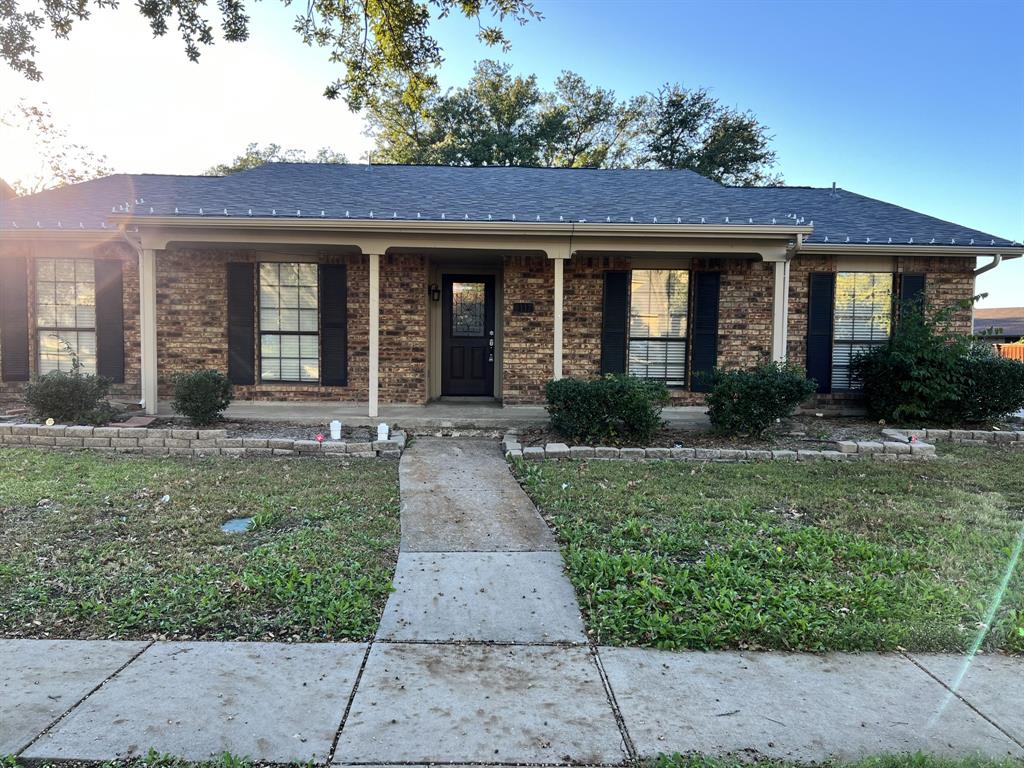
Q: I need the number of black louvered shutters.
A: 8